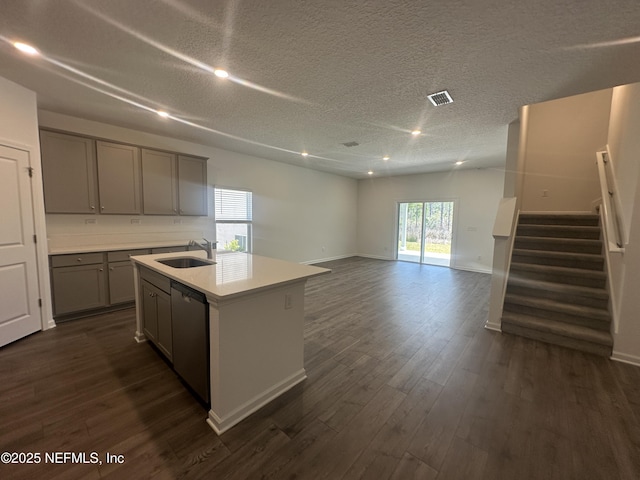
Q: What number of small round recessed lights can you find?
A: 8